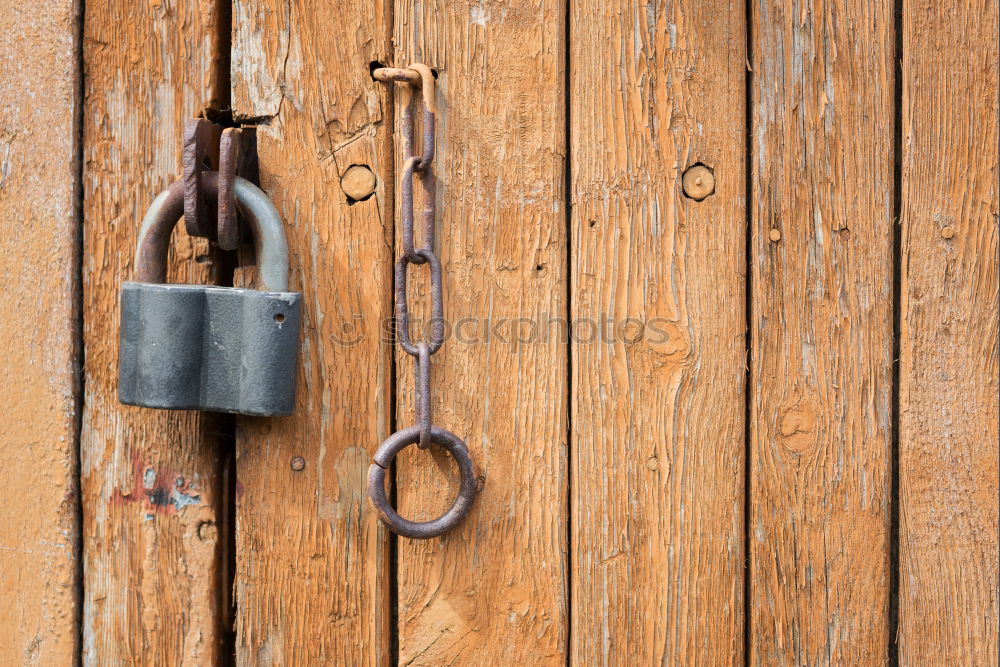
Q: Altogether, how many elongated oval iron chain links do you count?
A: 4